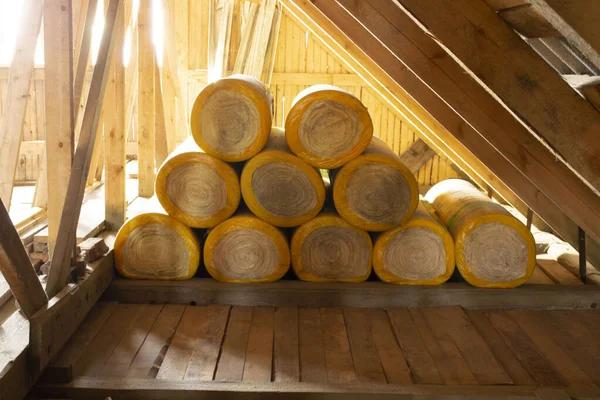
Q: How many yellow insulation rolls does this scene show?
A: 10